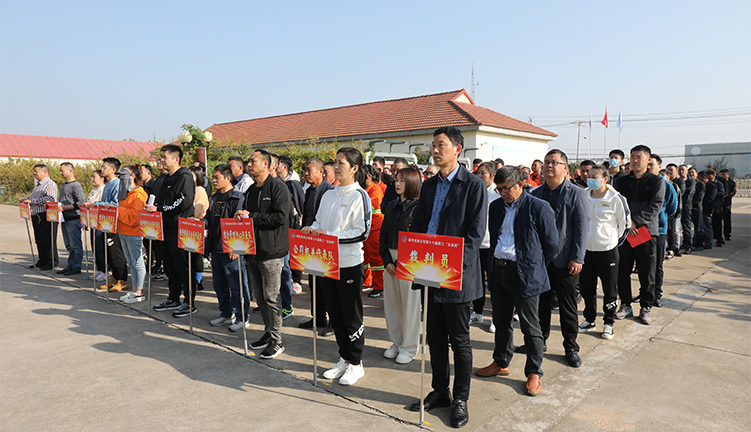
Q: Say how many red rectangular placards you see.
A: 10